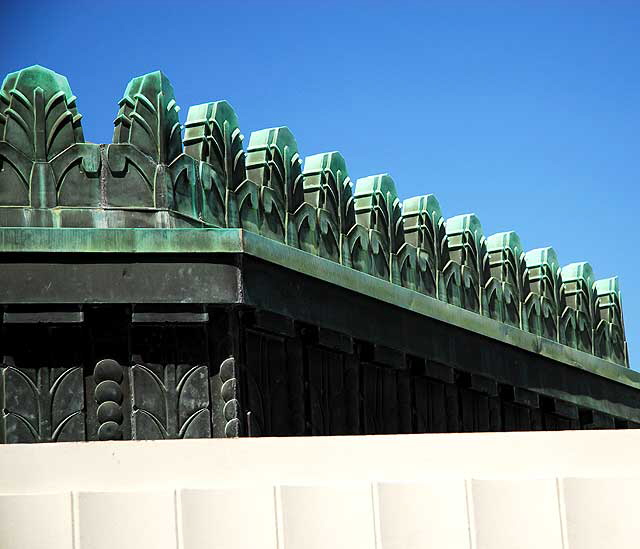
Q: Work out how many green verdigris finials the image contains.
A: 12